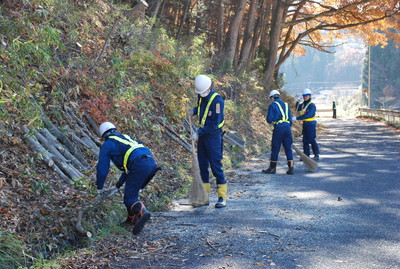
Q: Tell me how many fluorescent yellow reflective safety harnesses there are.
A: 4